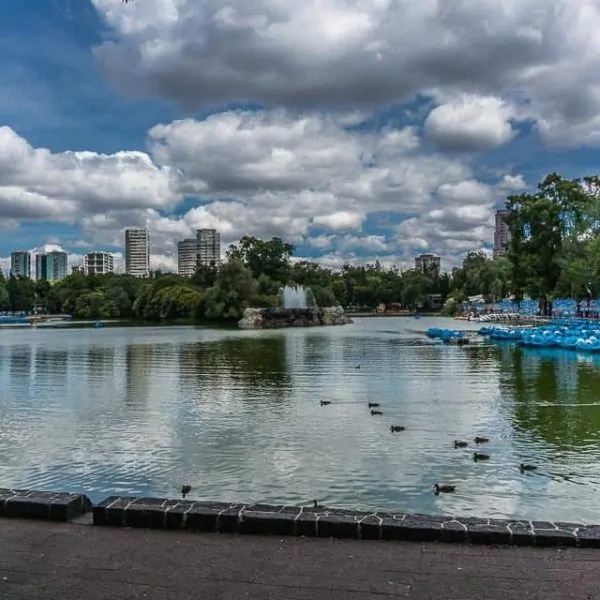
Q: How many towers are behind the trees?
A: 8